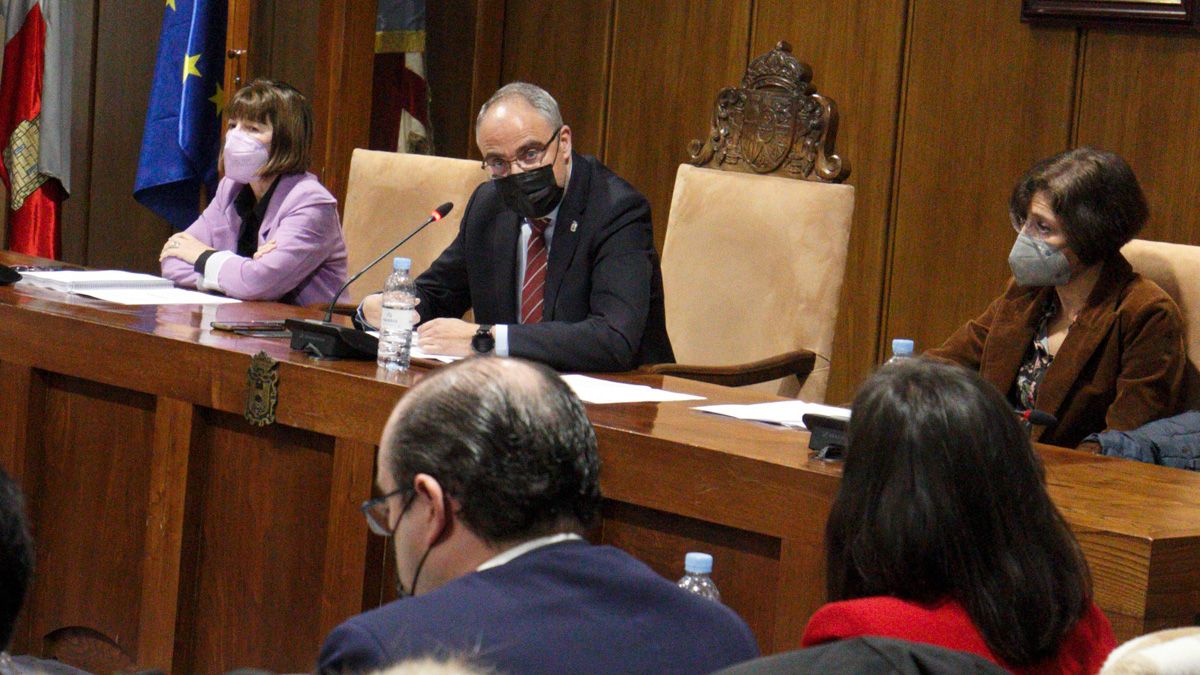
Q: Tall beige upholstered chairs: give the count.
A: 3